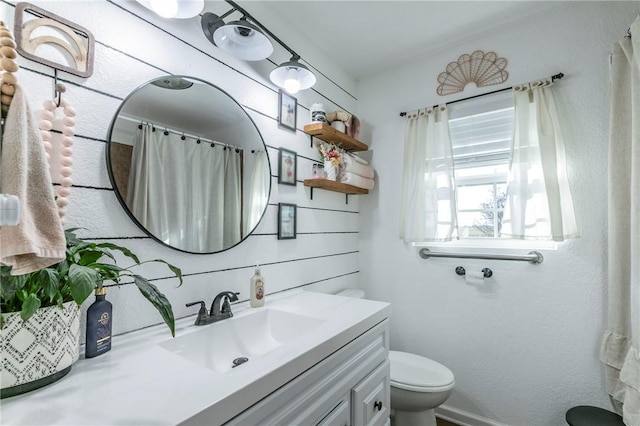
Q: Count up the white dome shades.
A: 3